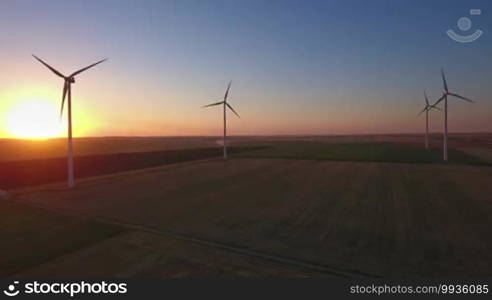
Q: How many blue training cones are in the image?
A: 0